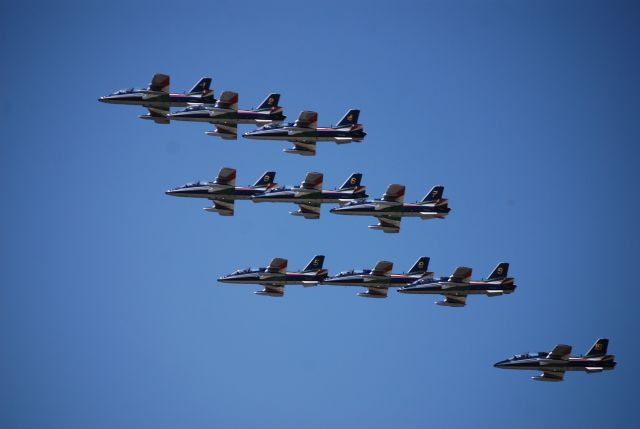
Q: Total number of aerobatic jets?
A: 10